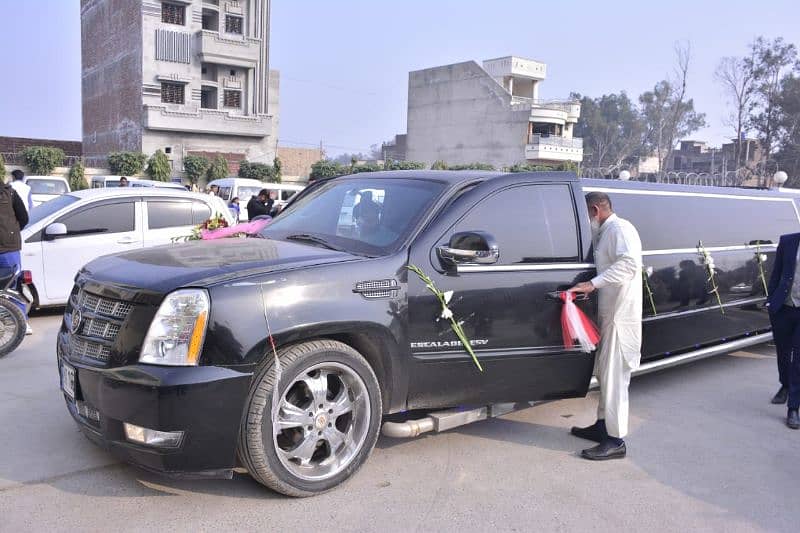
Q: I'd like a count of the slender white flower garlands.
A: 4